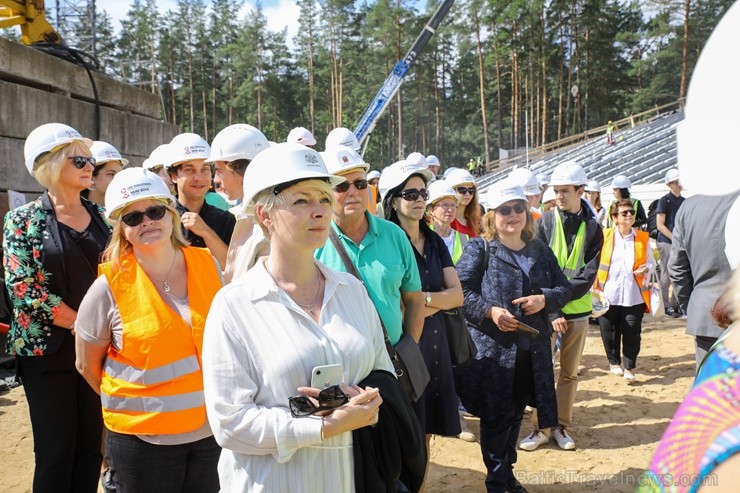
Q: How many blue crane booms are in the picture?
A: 1